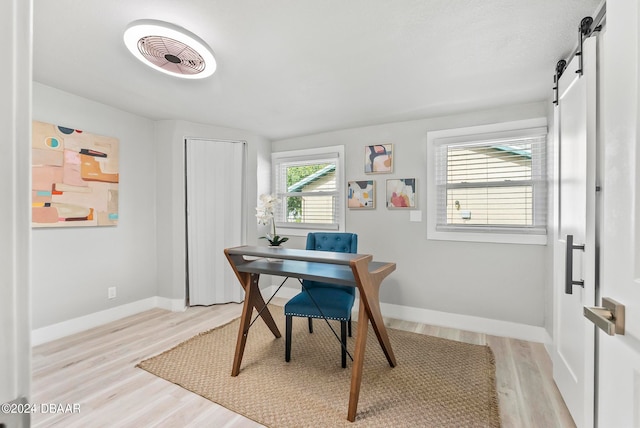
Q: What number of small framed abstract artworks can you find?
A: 3